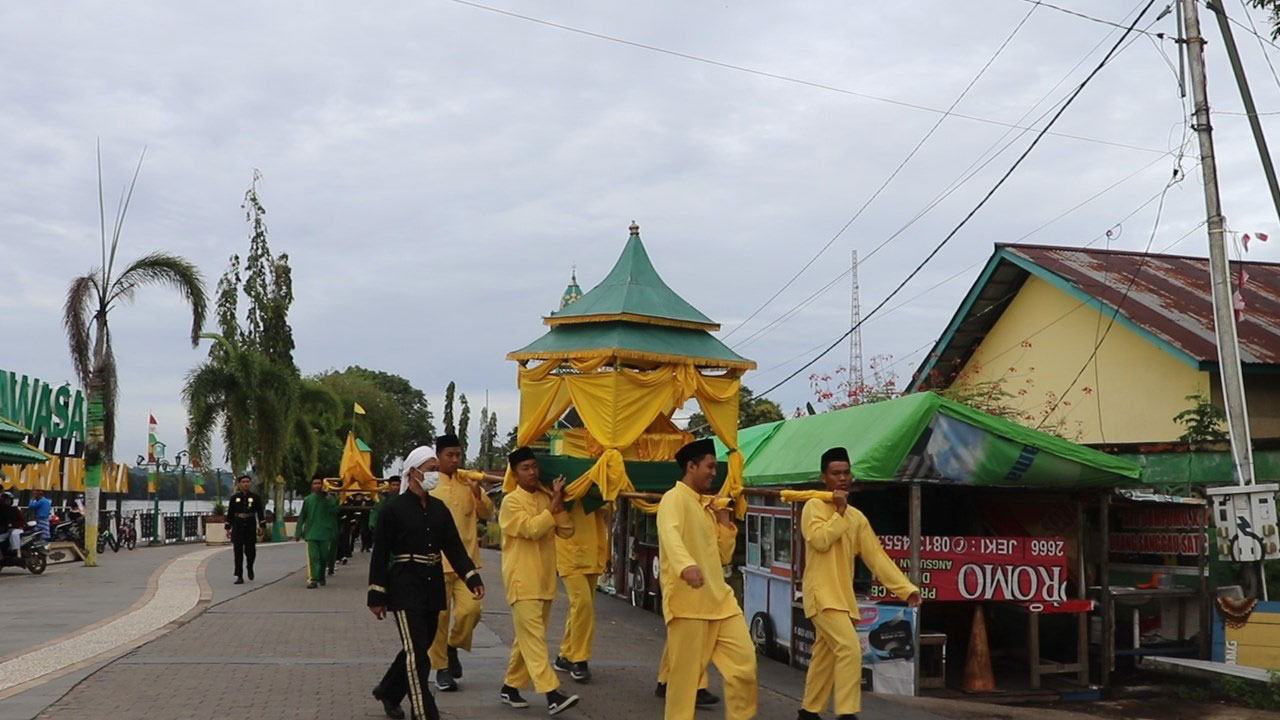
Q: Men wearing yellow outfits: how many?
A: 6